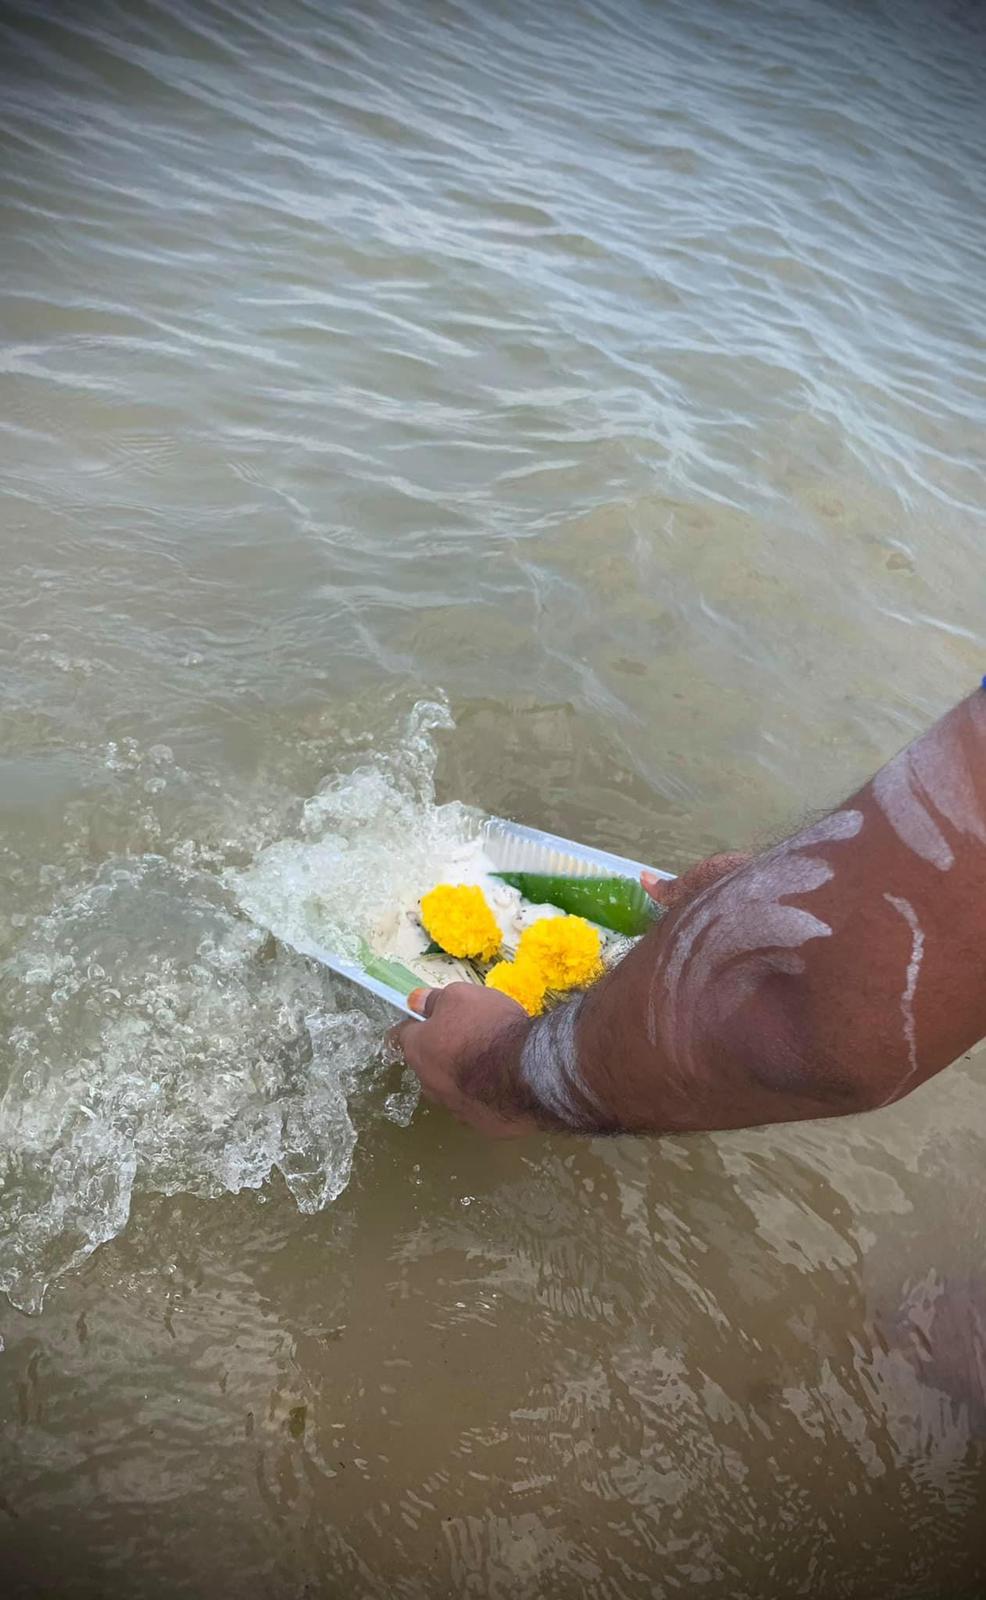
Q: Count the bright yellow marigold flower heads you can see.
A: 3